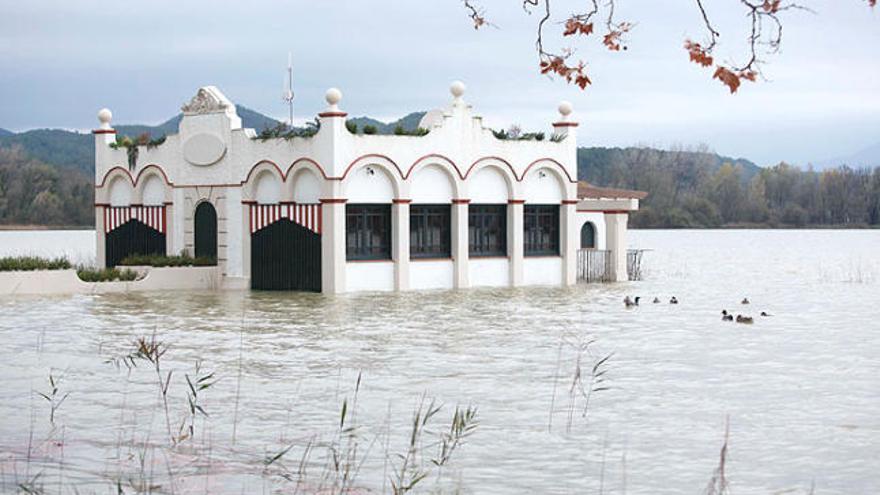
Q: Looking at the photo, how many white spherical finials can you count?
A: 4